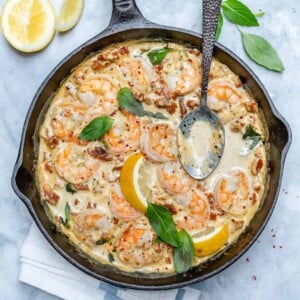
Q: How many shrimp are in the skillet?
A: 14